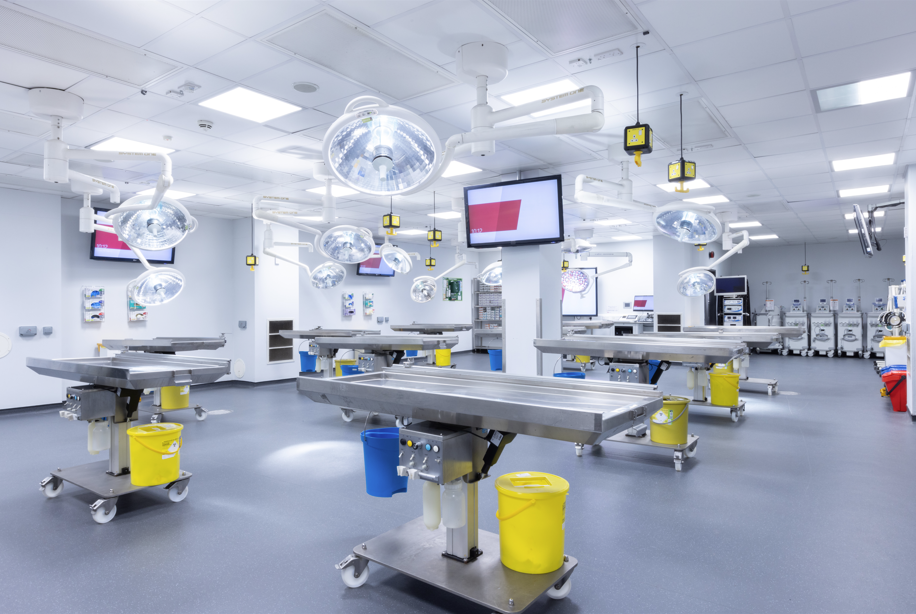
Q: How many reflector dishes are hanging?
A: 11